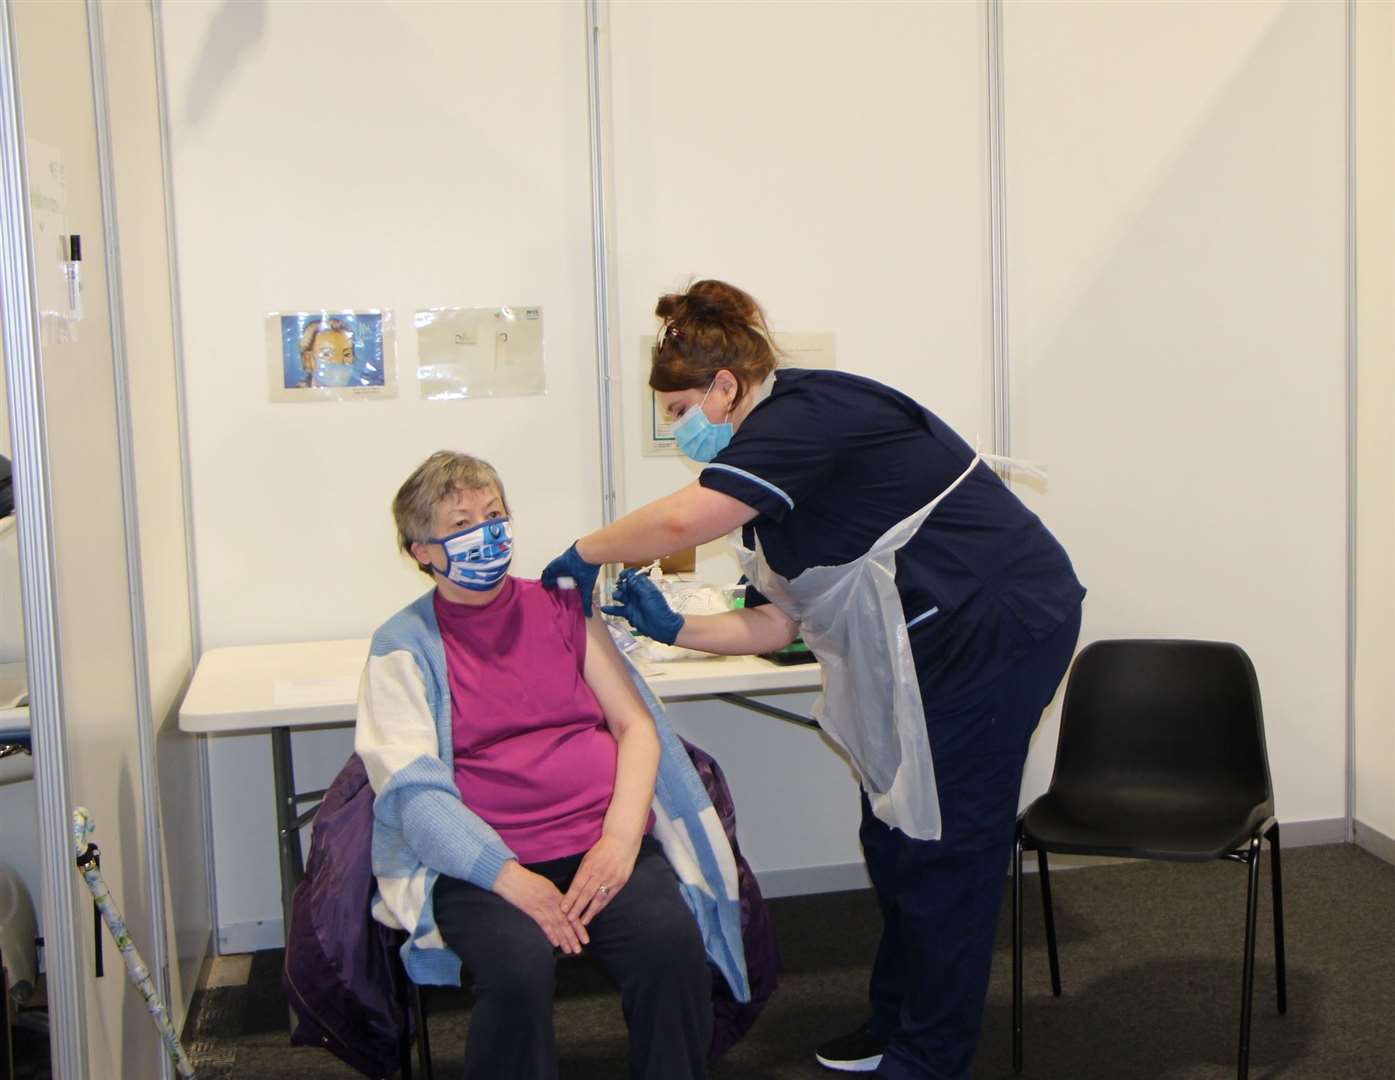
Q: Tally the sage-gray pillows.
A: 0